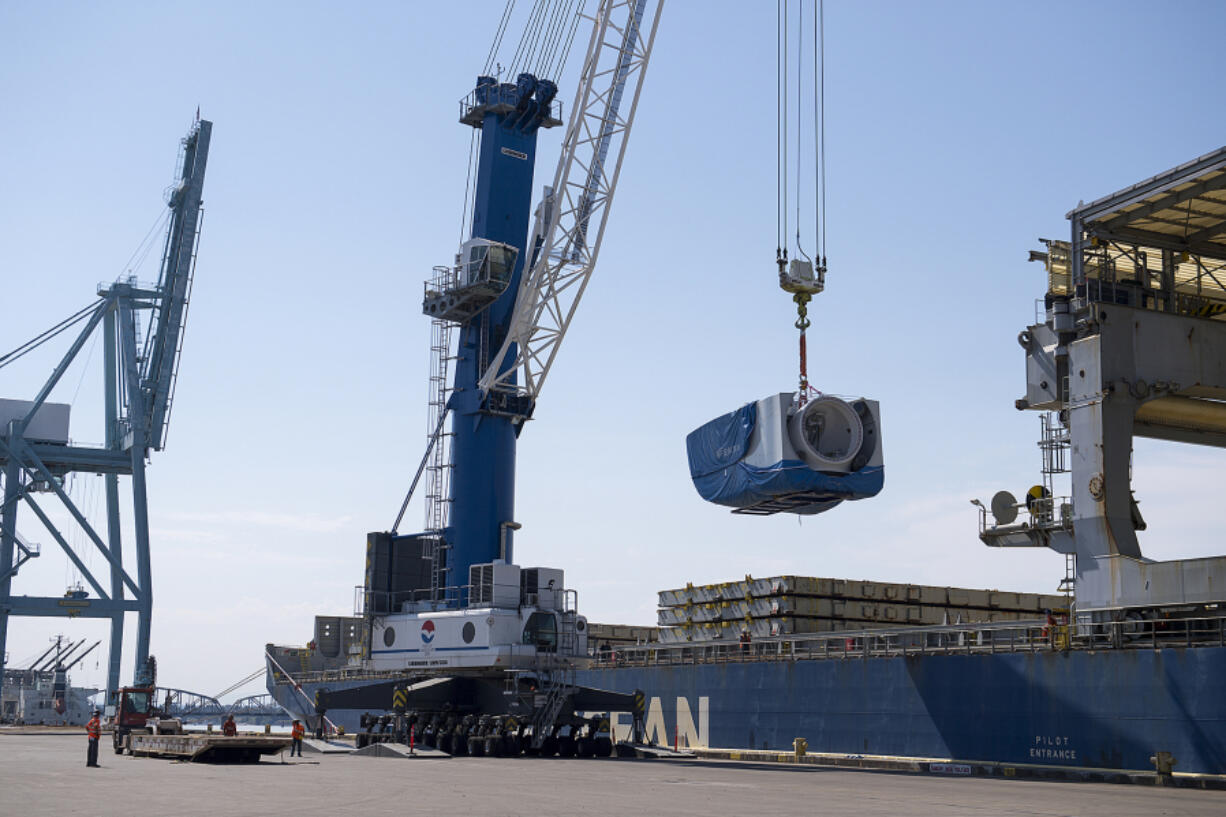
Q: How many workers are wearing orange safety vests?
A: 3